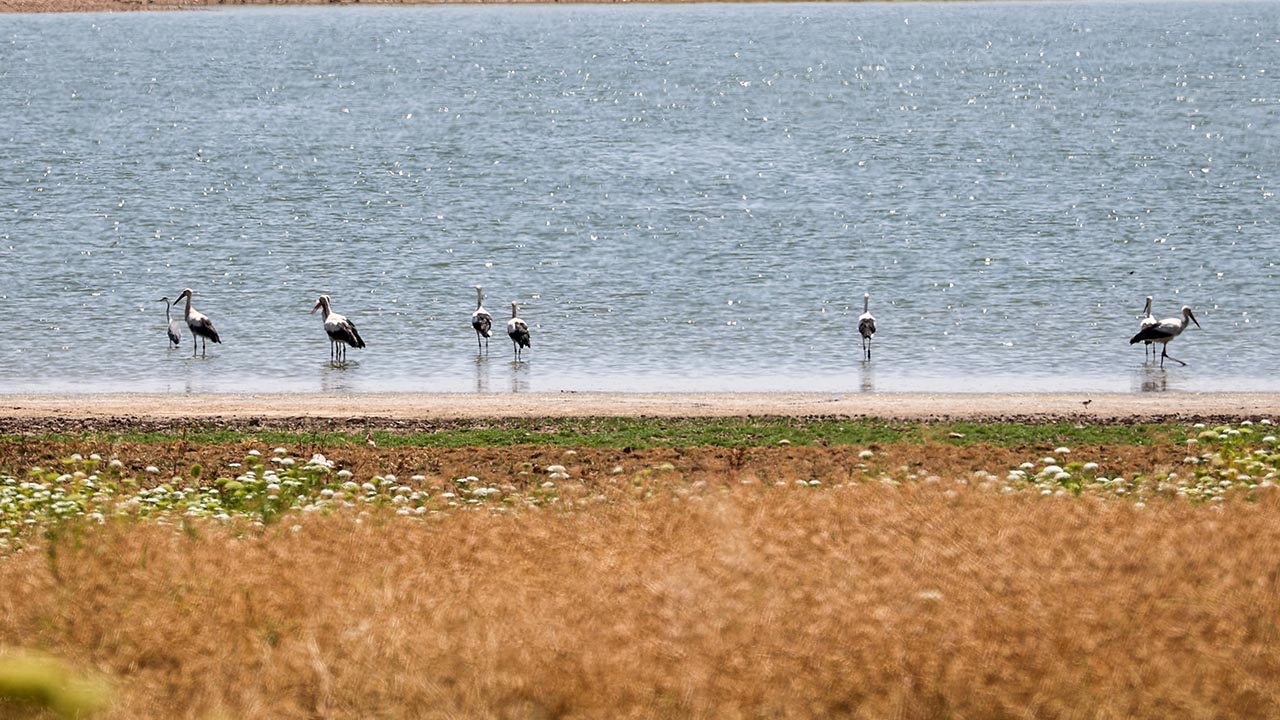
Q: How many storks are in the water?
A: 8